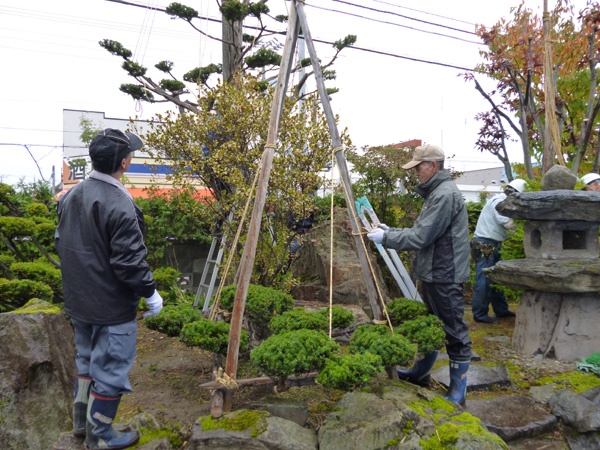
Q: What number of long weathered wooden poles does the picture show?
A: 2